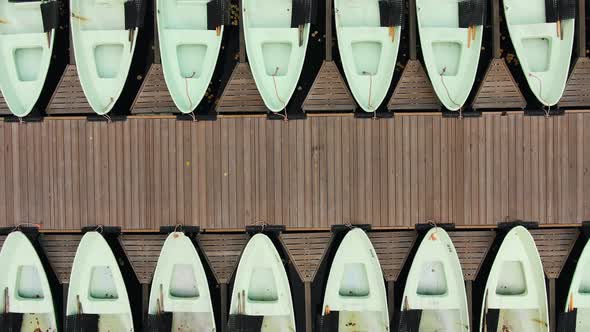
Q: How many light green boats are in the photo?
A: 15